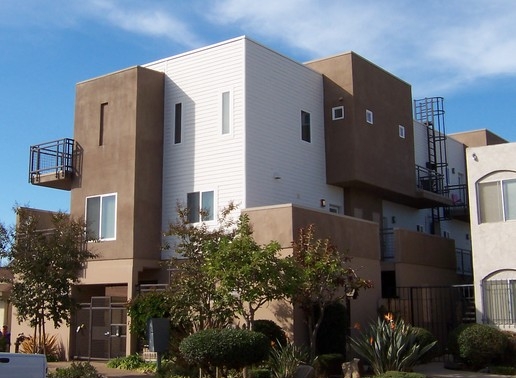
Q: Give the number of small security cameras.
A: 1